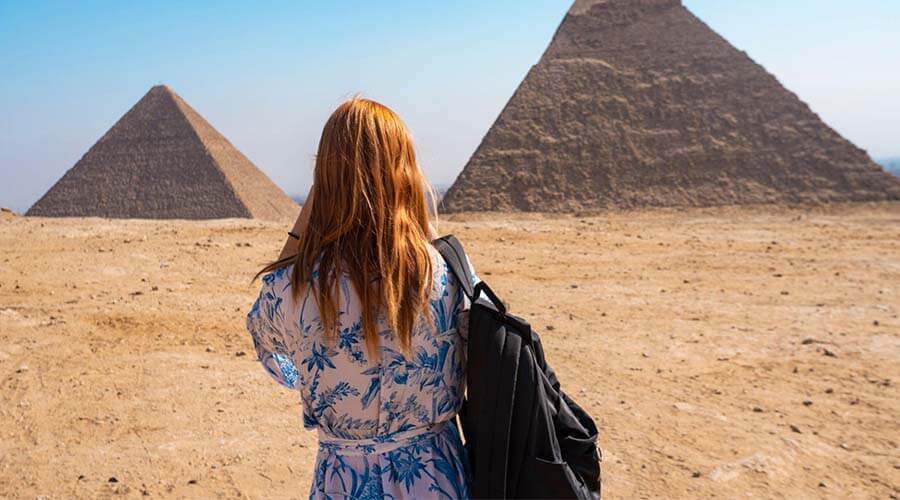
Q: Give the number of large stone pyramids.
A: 2